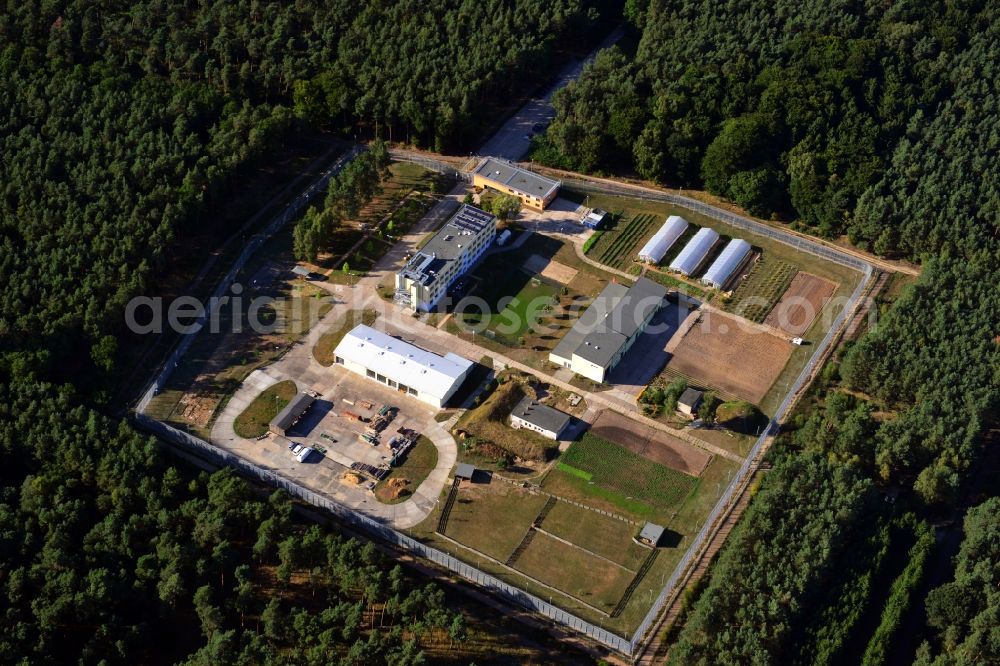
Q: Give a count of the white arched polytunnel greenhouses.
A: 3